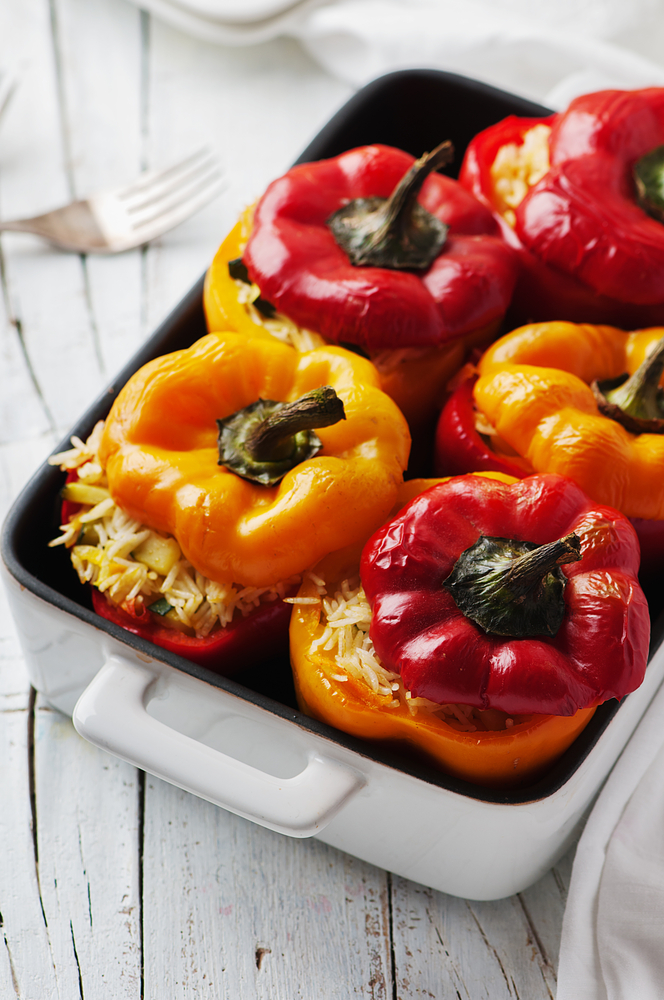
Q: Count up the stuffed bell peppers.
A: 5